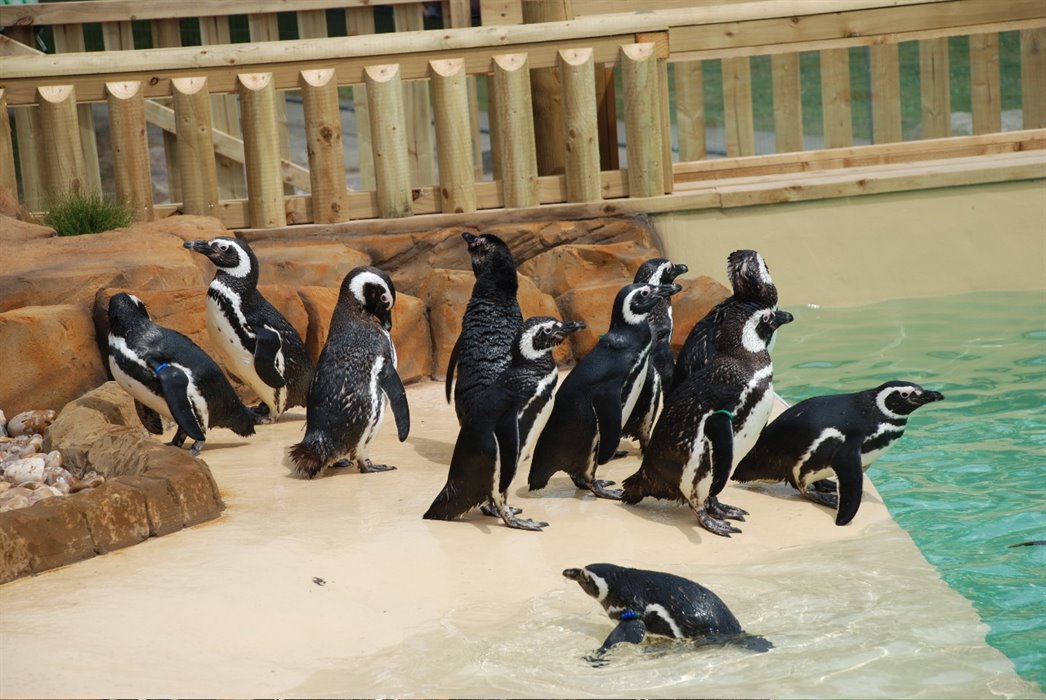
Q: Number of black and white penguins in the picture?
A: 11